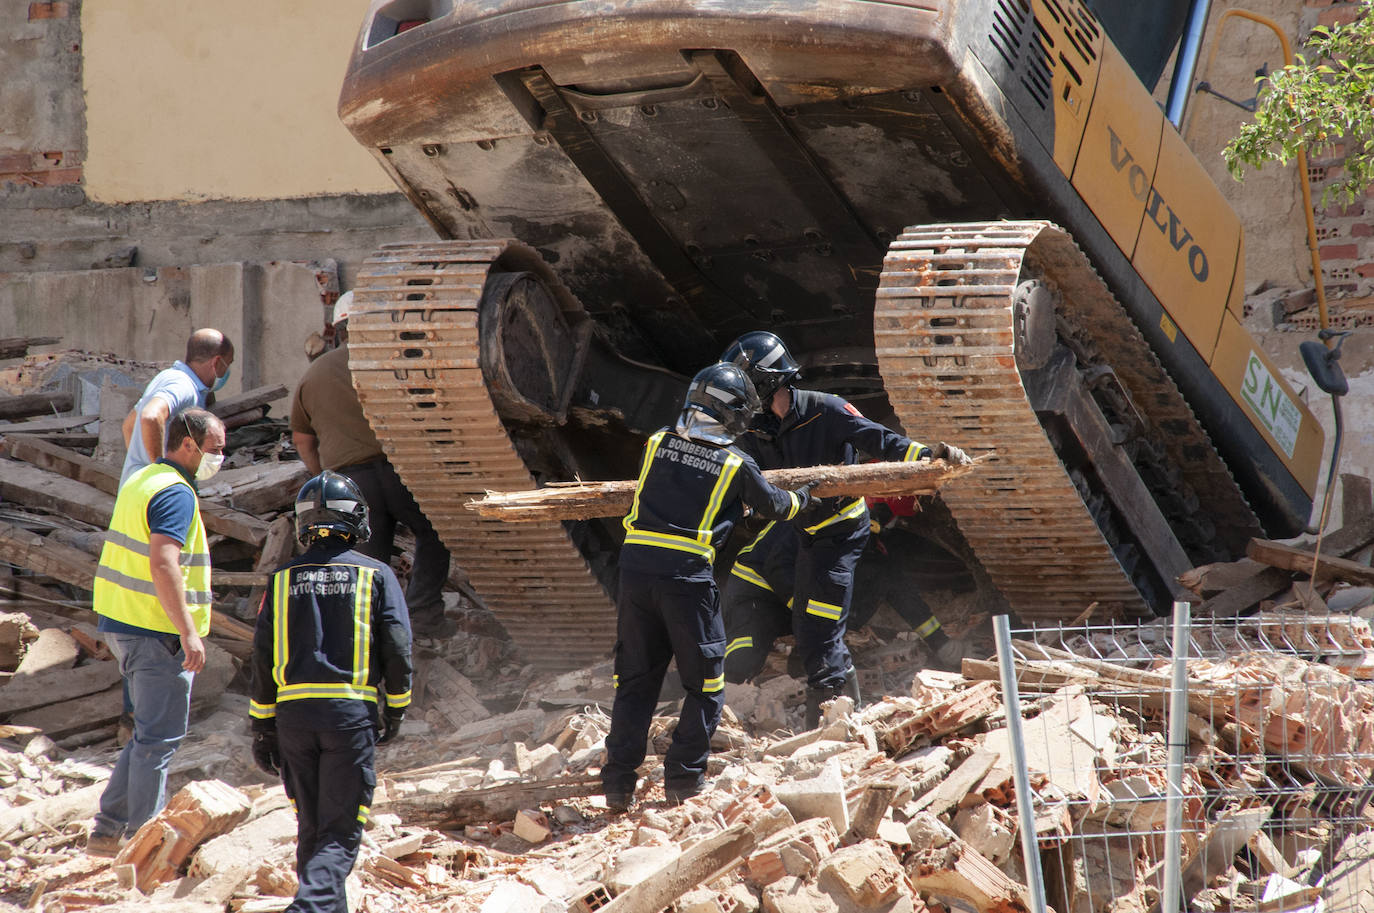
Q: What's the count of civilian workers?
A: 3